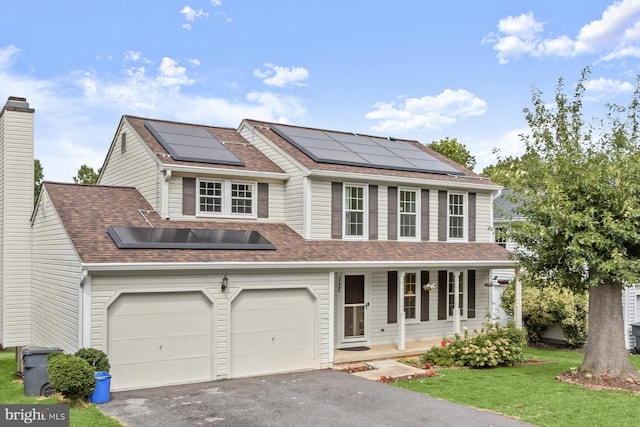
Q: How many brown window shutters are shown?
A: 12